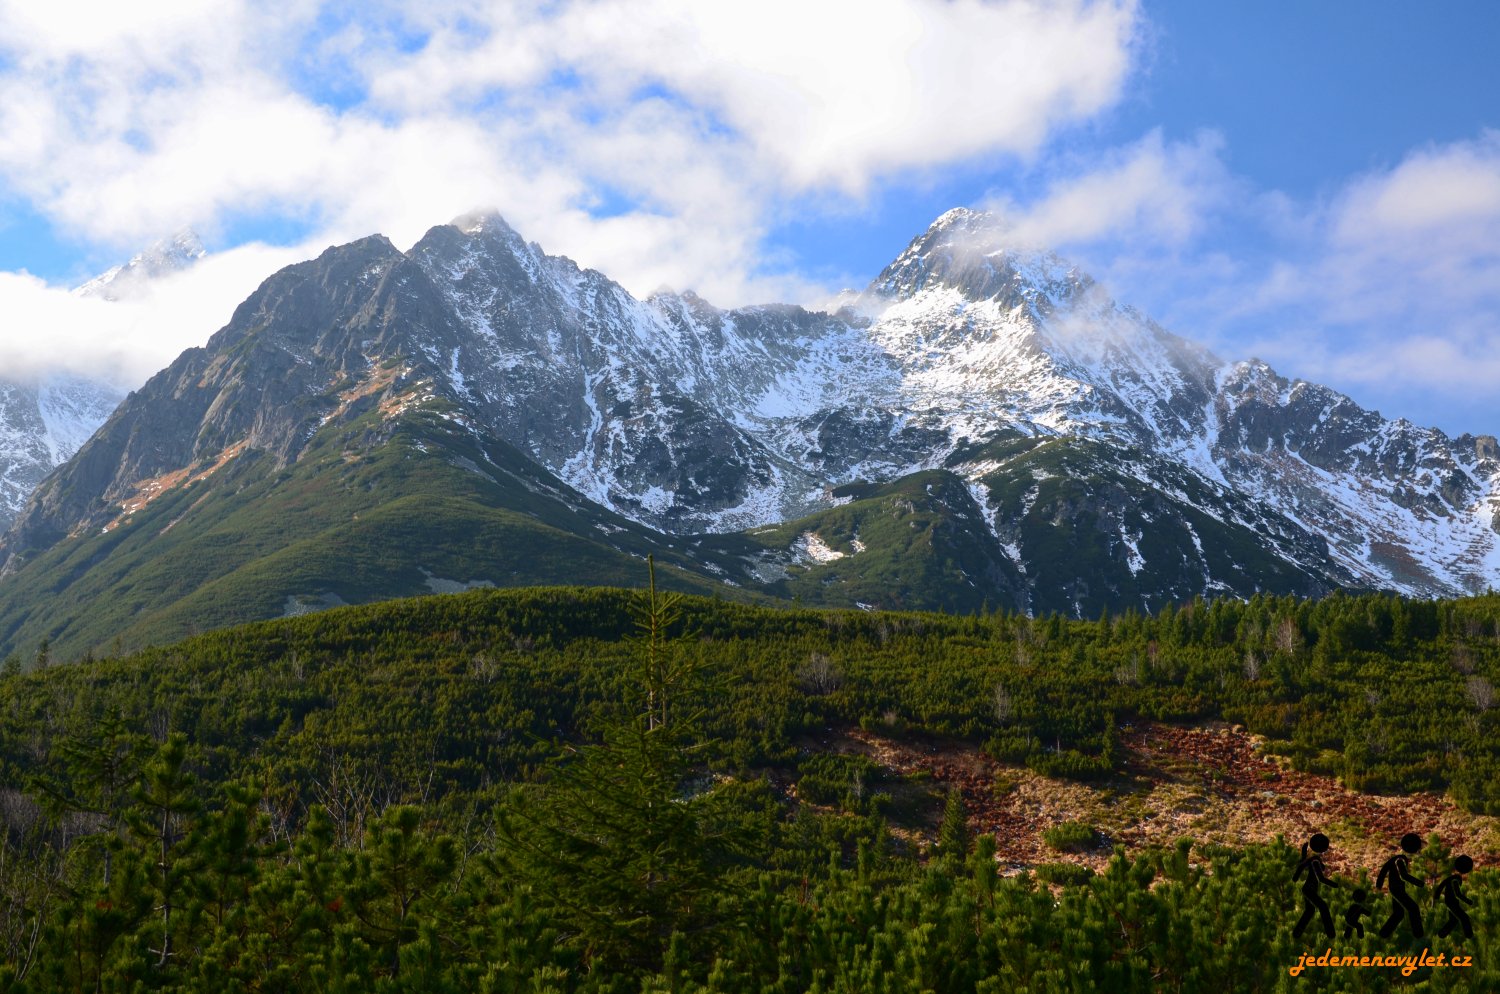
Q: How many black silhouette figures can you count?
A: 4